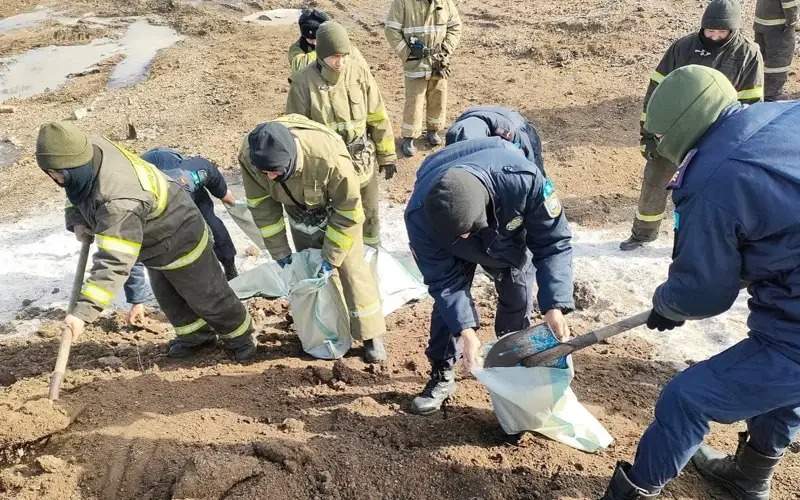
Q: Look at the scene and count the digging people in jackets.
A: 2